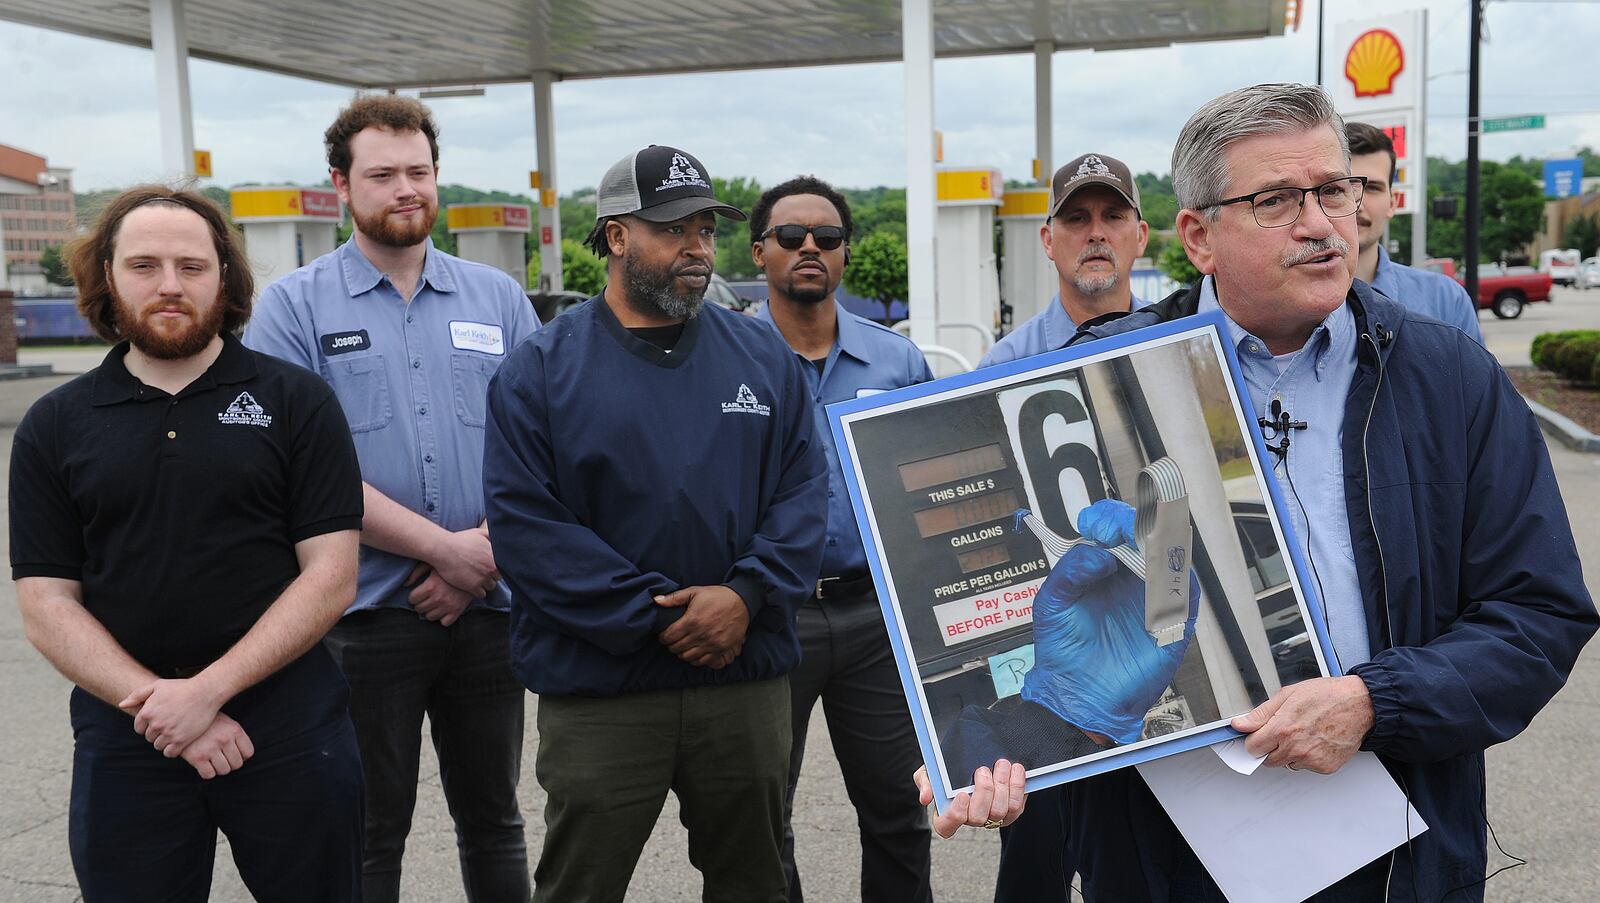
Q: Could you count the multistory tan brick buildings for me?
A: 1